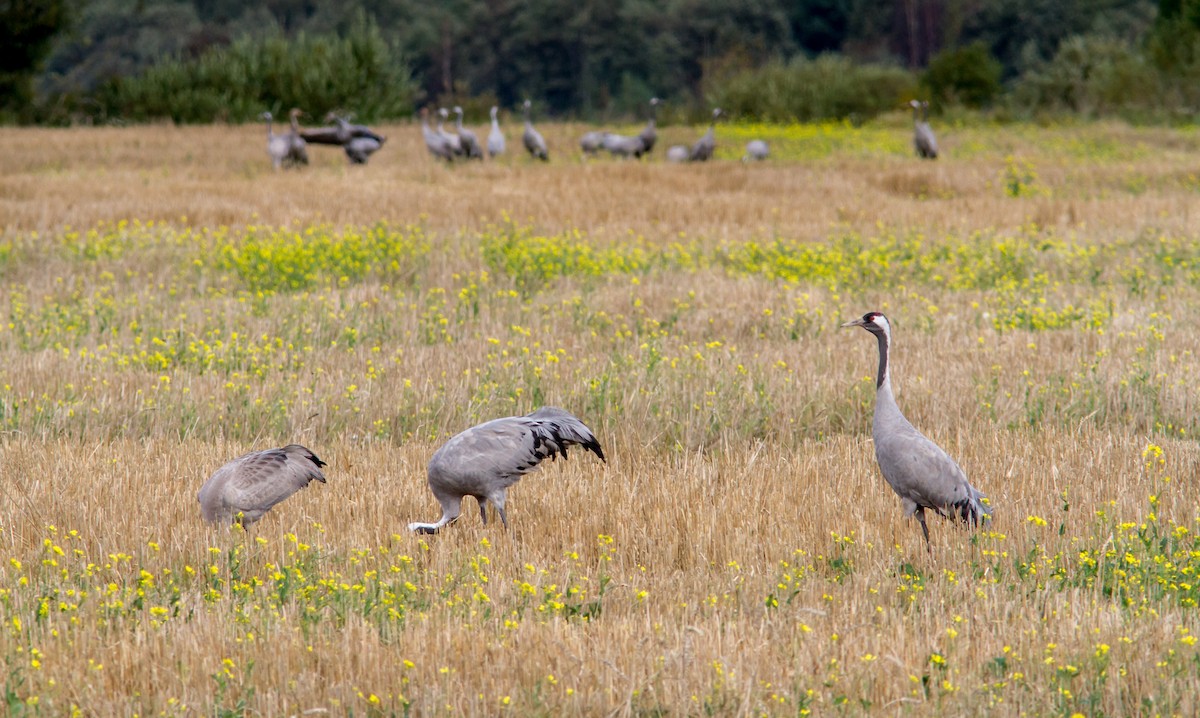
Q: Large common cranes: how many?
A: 3